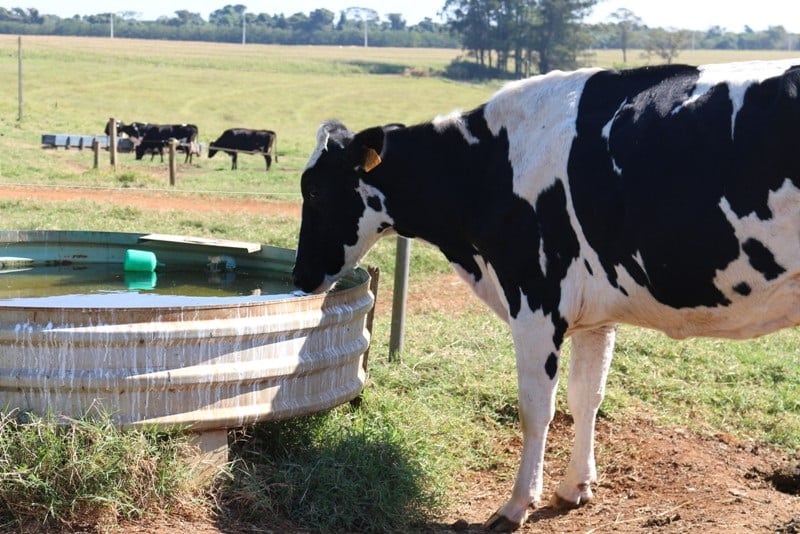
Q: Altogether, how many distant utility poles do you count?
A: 3